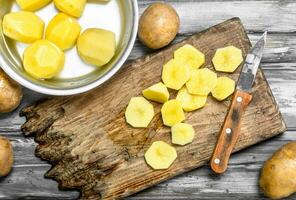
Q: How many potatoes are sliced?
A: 11